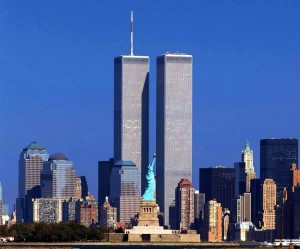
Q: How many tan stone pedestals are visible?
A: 1